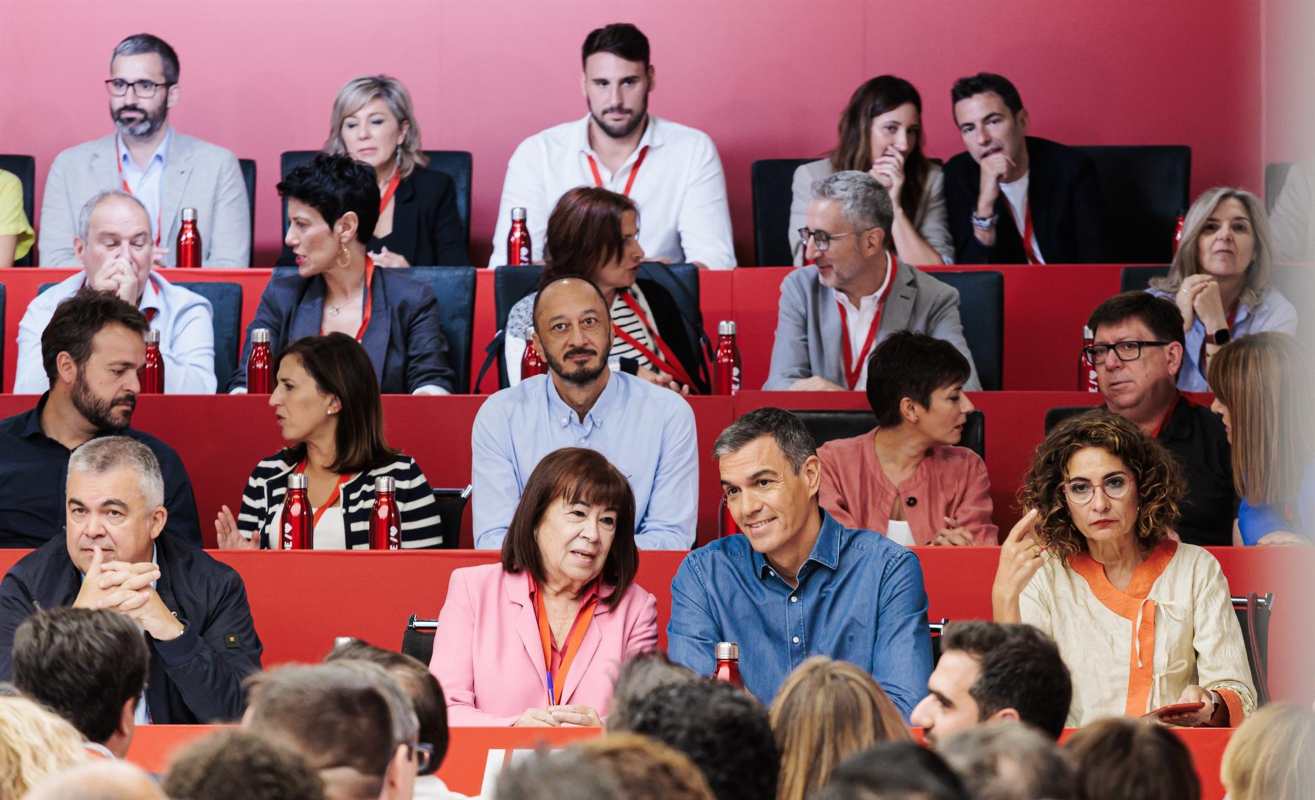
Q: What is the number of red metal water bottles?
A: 11